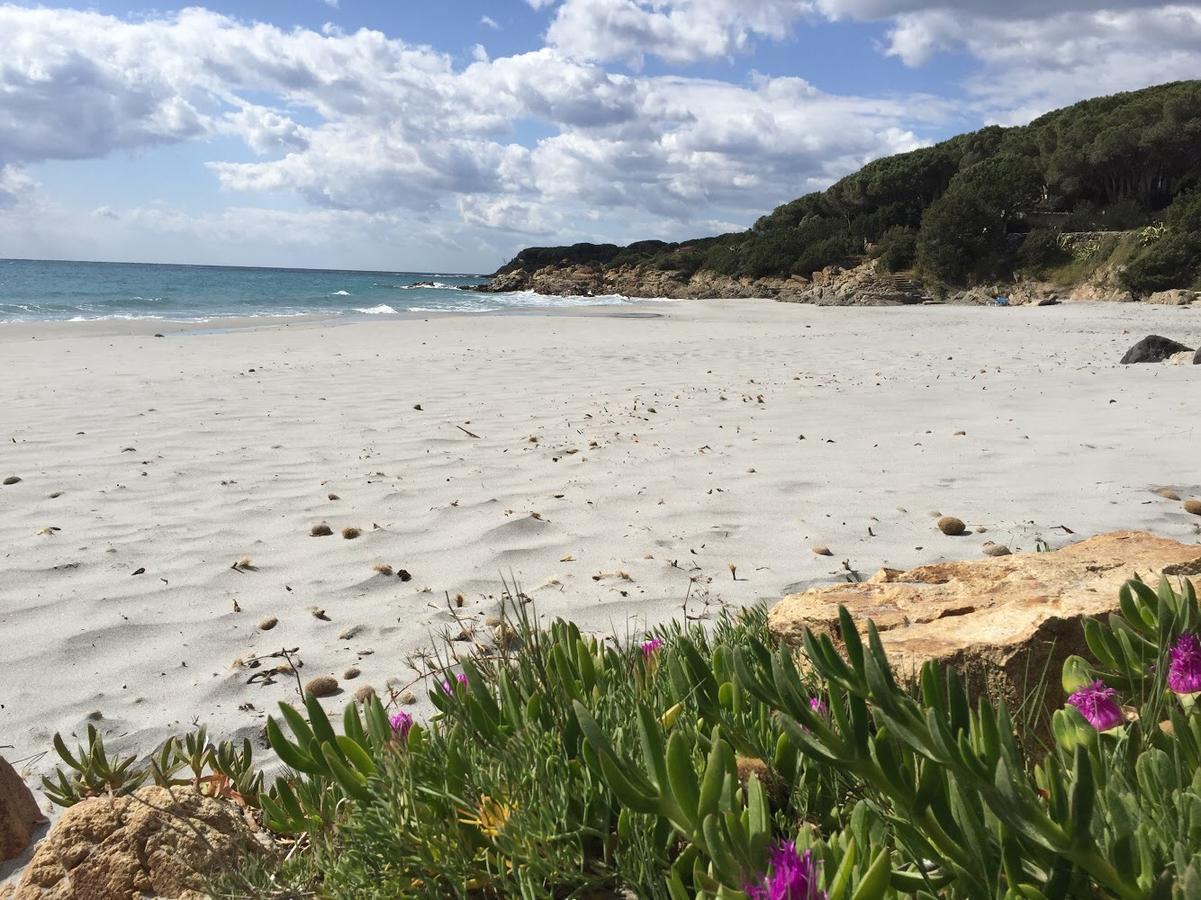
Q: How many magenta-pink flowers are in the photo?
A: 7